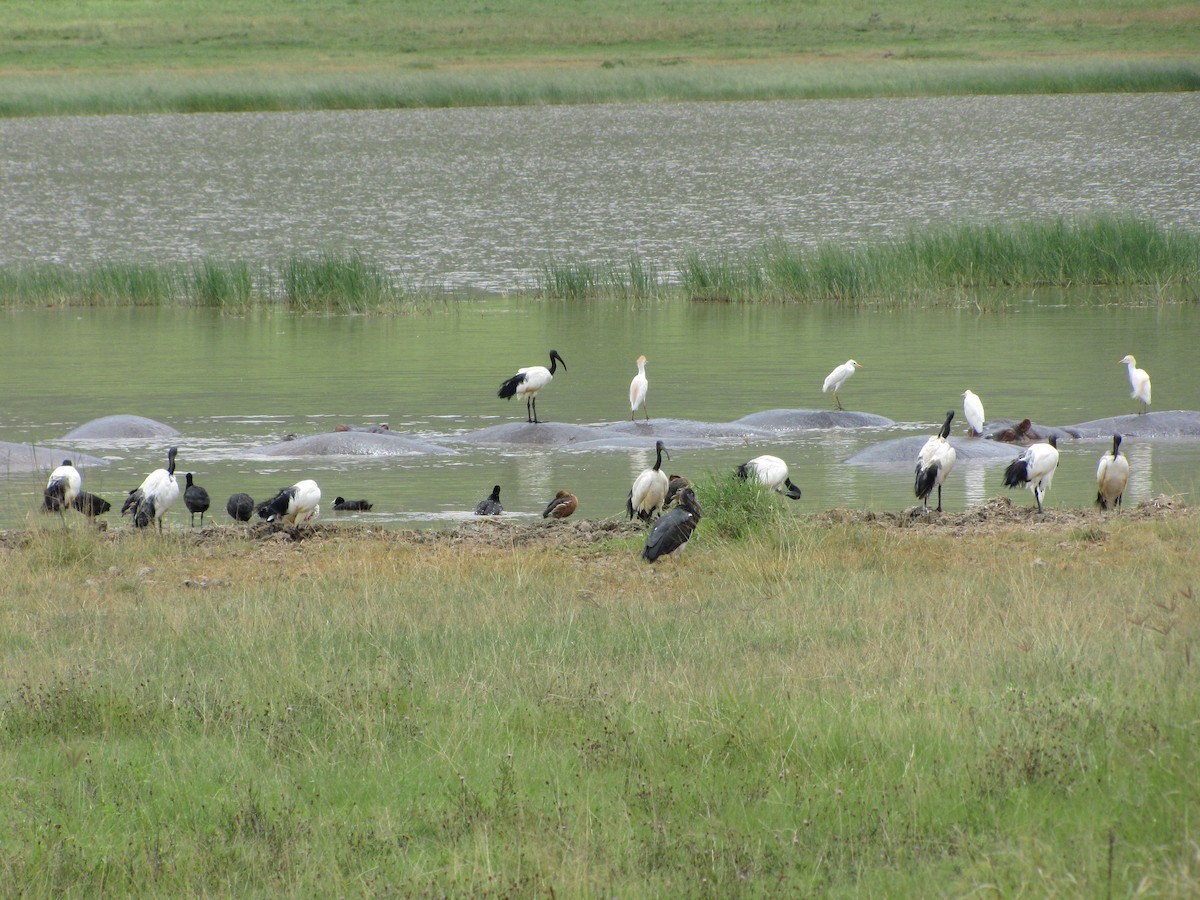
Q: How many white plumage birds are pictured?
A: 13